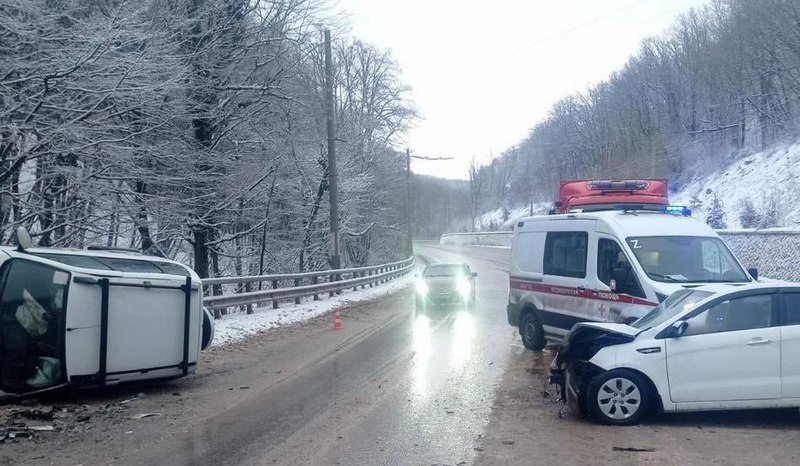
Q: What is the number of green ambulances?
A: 0